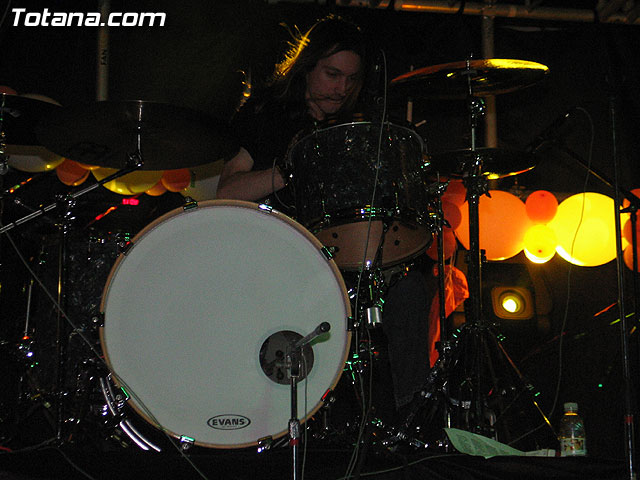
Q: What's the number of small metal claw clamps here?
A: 10